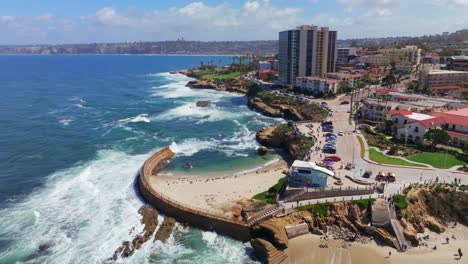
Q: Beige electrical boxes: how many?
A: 0